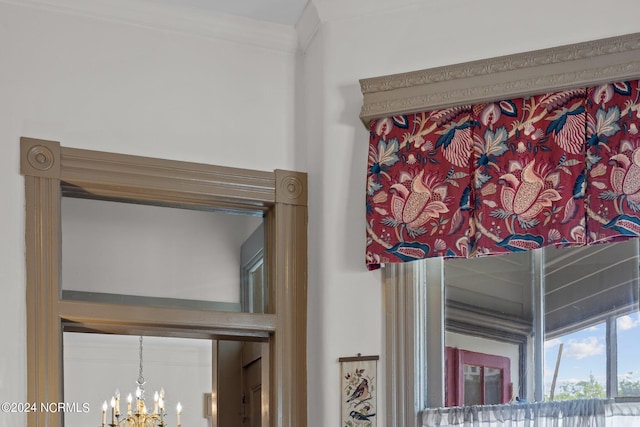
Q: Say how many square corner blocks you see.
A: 2